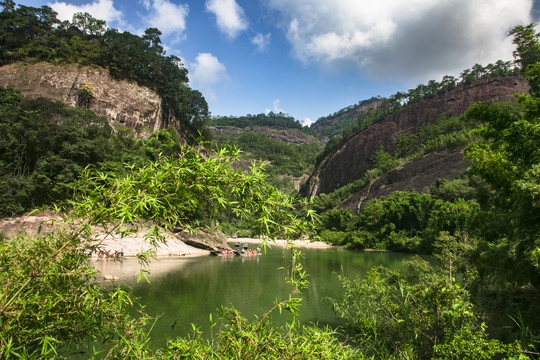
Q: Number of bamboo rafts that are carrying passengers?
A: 3